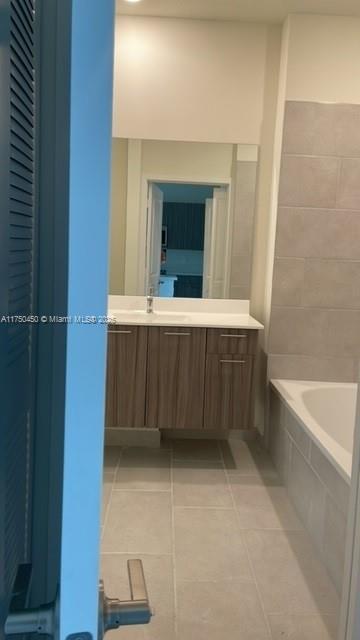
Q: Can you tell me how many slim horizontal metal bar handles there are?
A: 4